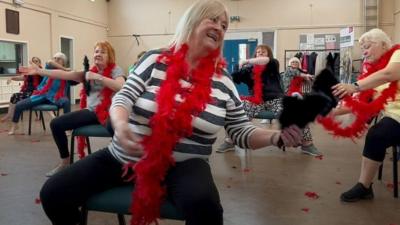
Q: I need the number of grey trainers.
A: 2